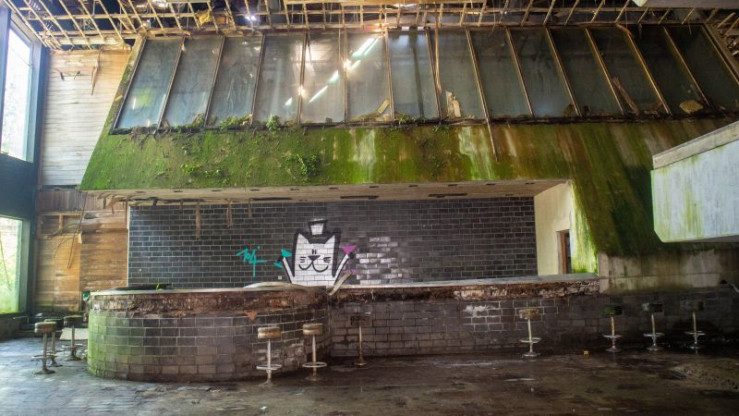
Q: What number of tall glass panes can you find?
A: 14